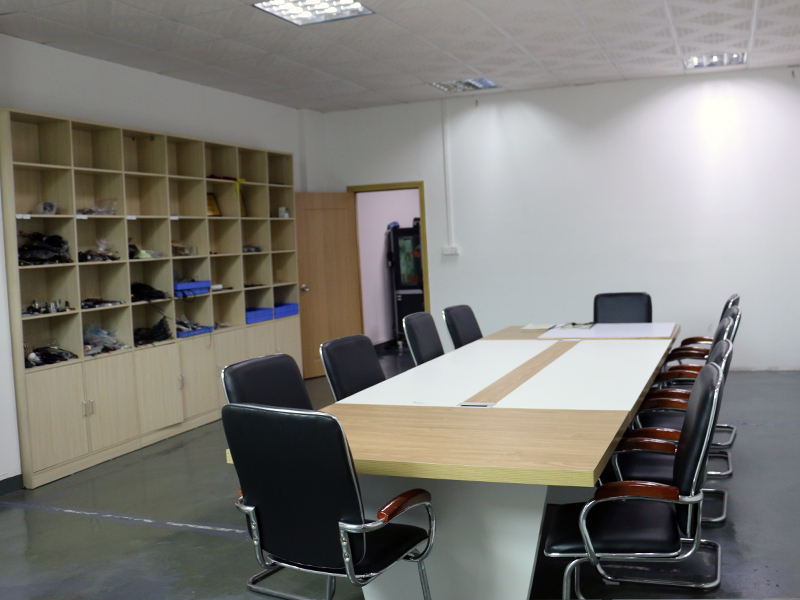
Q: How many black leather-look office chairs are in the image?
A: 11